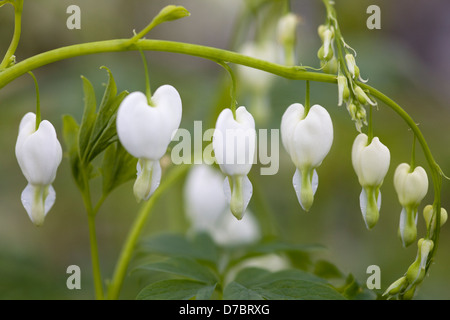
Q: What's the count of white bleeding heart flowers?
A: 6